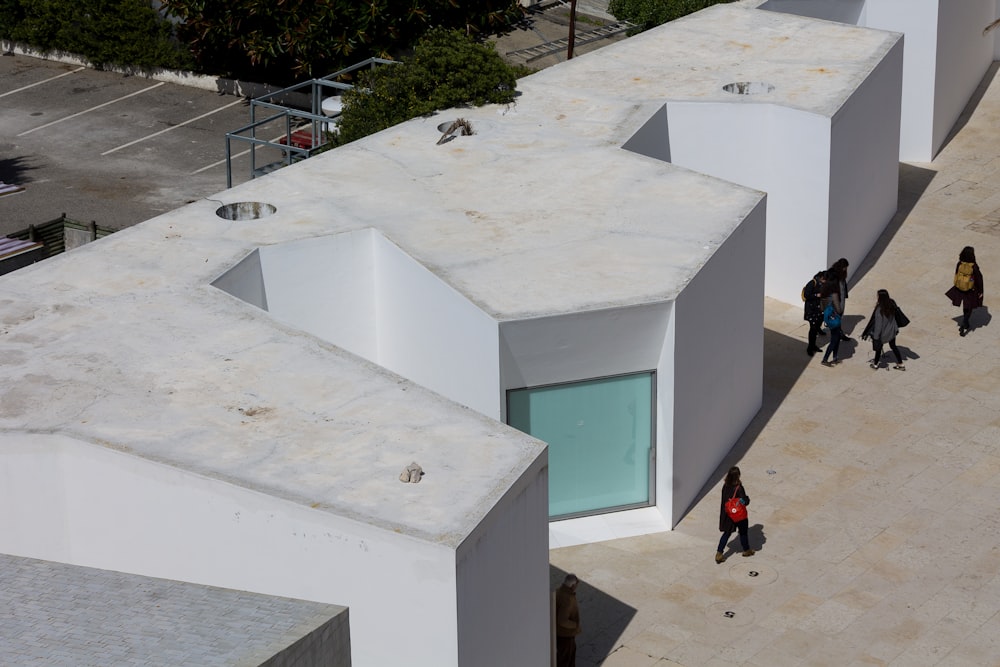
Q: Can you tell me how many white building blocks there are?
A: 4